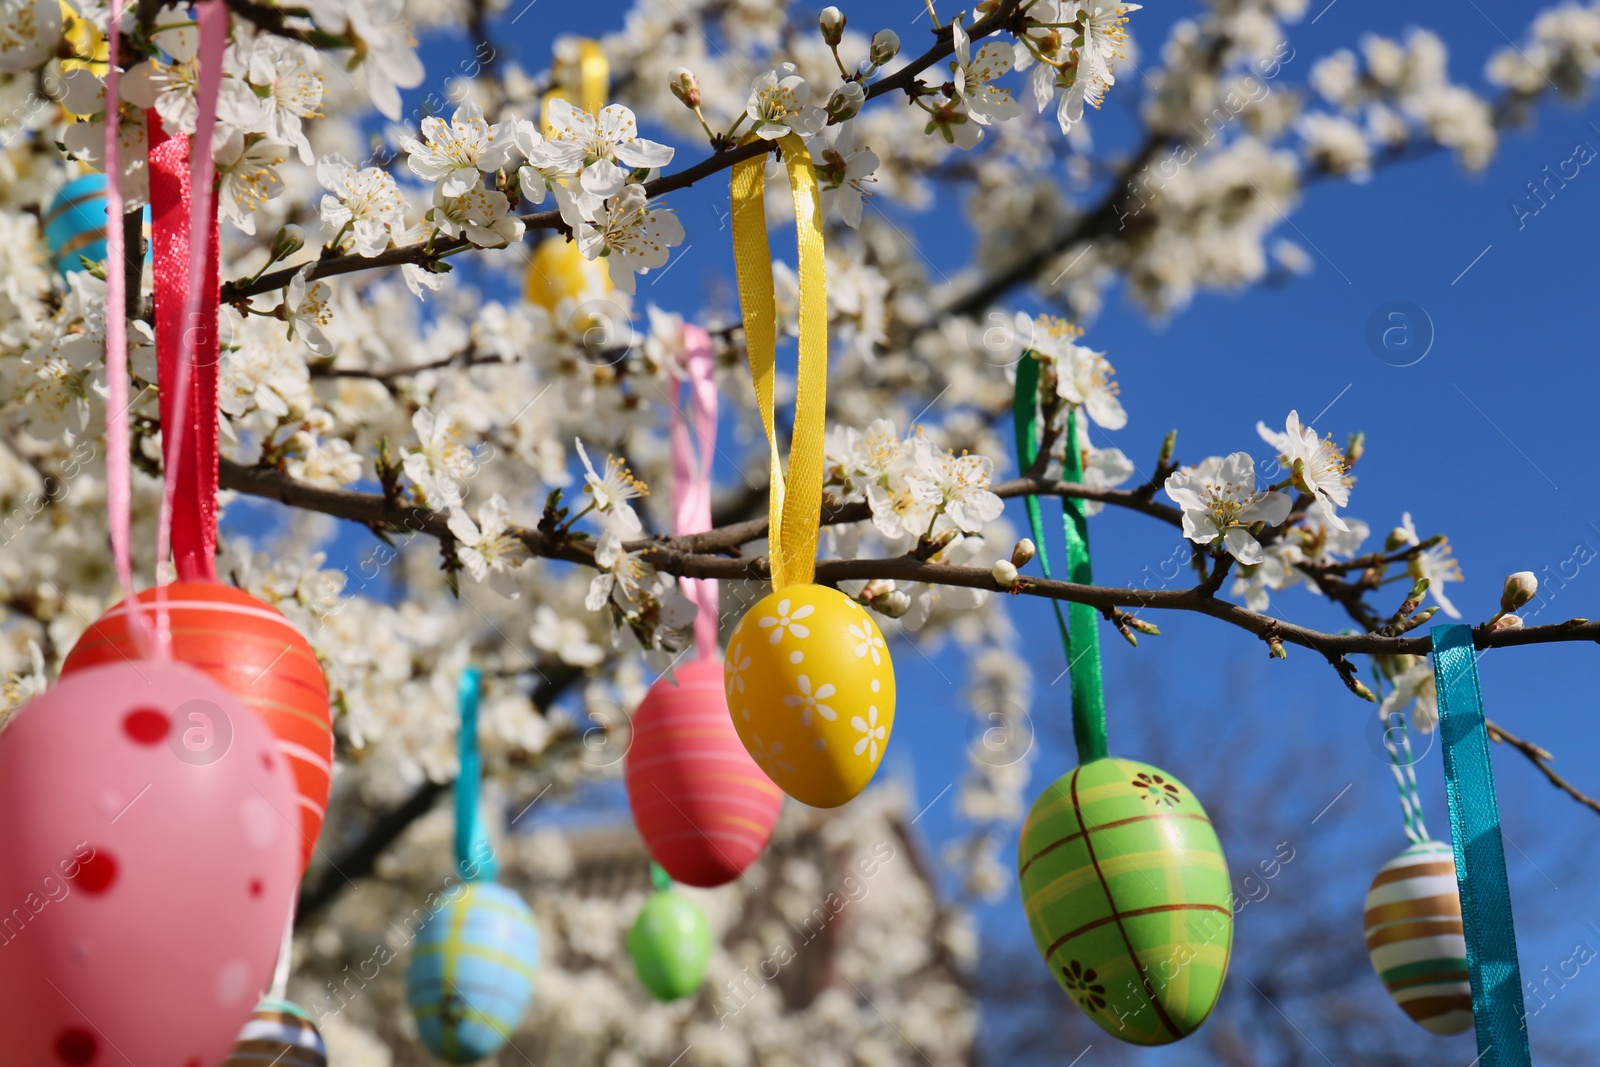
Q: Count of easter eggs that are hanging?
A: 11